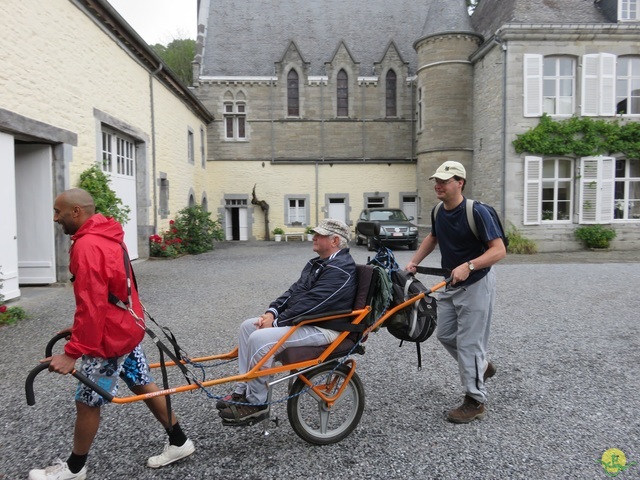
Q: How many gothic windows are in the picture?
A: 3